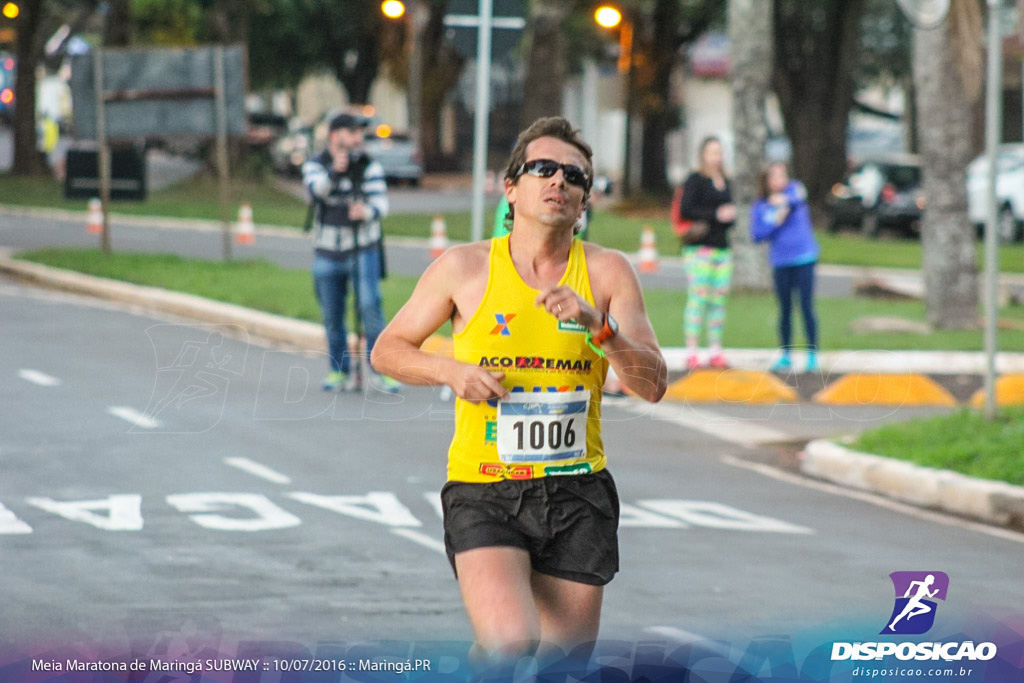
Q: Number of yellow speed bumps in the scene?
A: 3